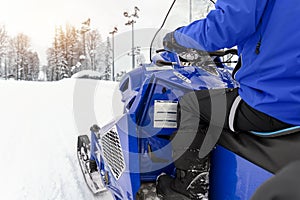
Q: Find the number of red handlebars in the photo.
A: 0